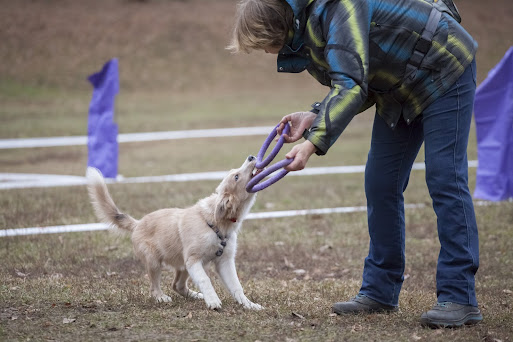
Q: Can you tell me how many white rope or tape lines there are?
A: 3